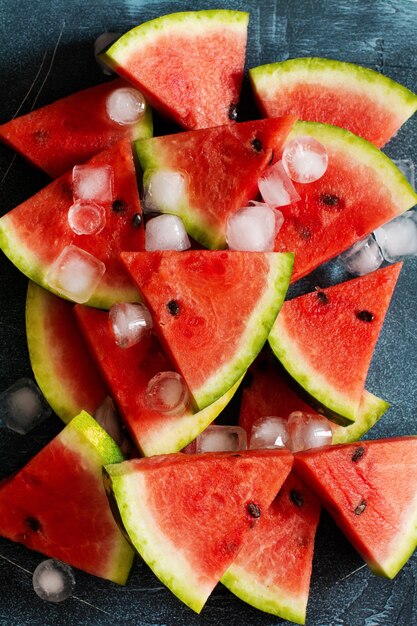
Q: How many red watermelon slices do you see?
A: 15